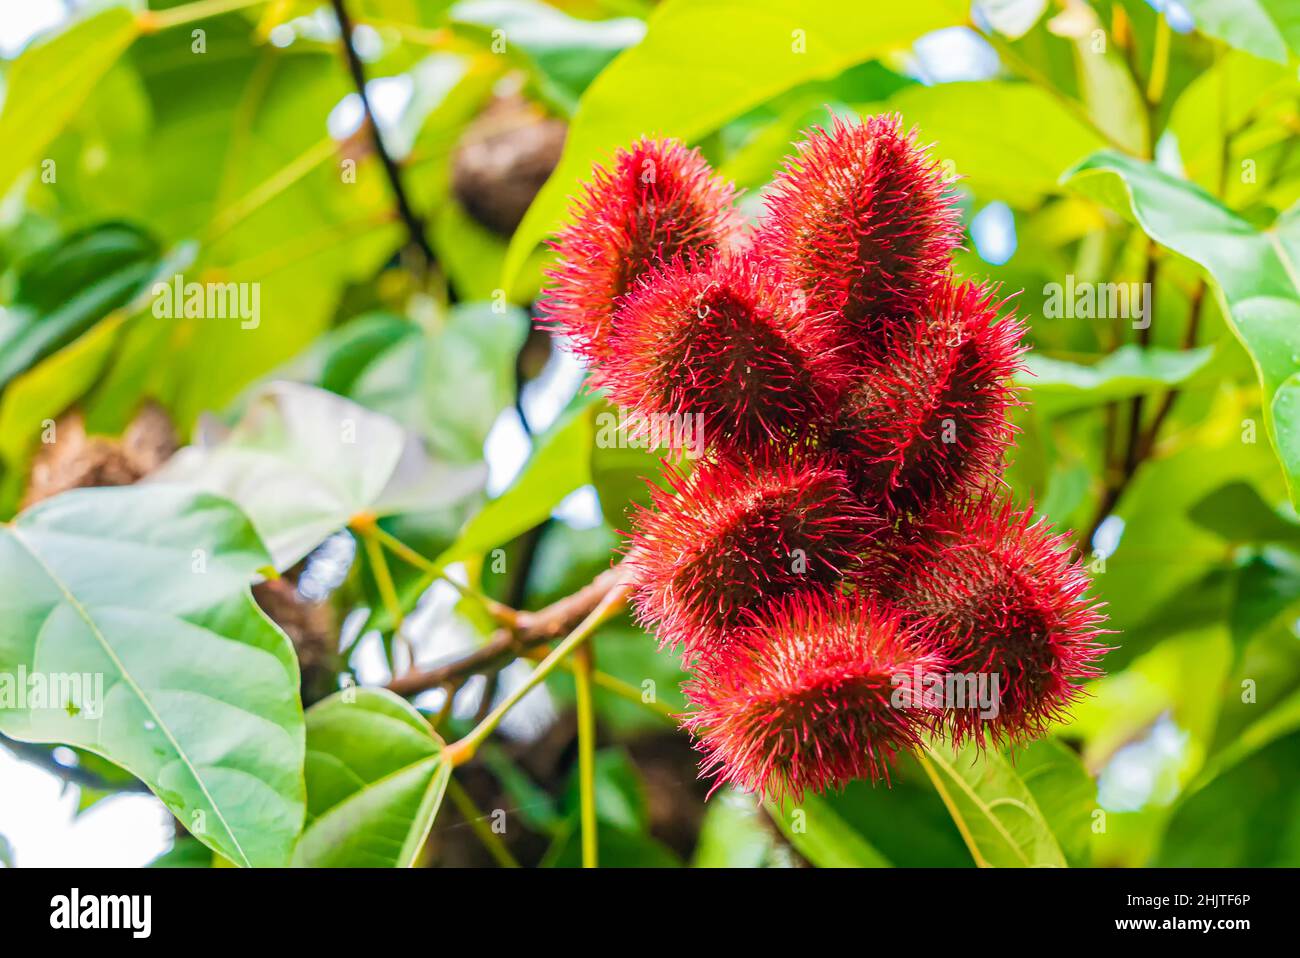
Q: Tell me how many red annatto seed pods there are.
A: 7